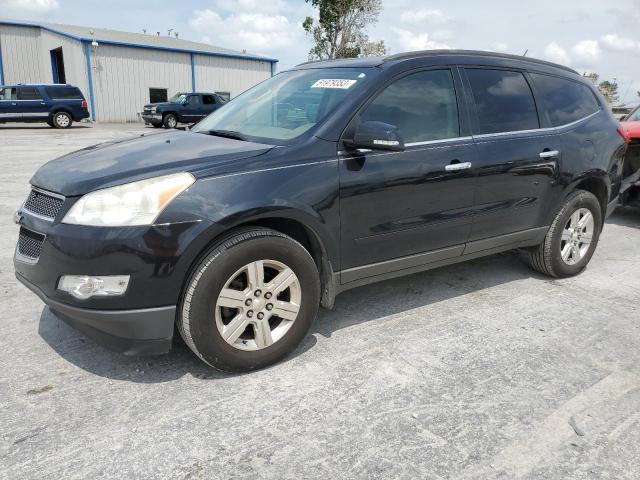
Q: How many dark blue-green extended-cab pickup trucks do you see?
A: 1